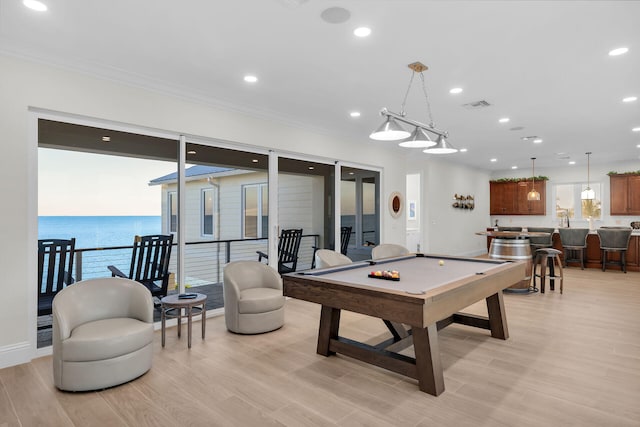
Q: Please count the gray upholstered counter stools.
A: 4